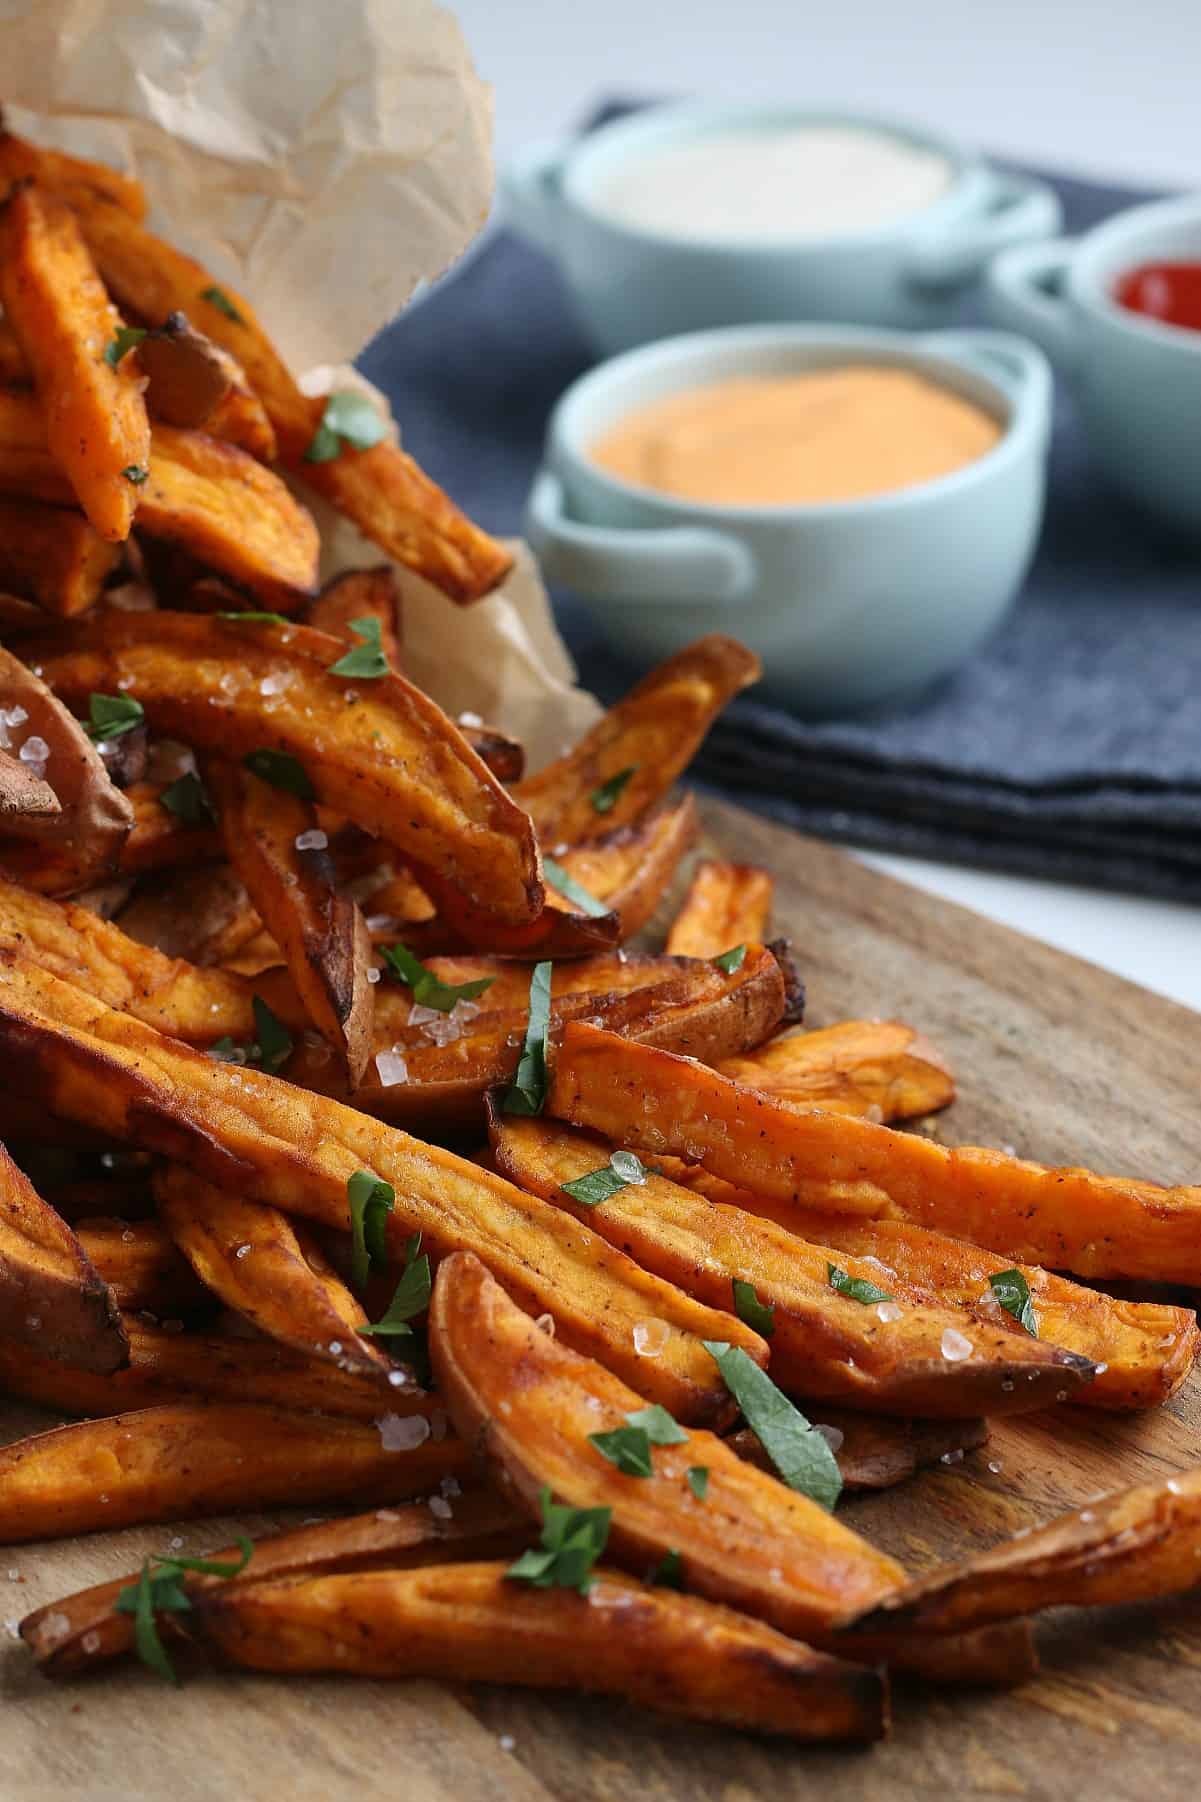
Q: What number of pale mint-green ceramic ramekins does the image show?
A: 3